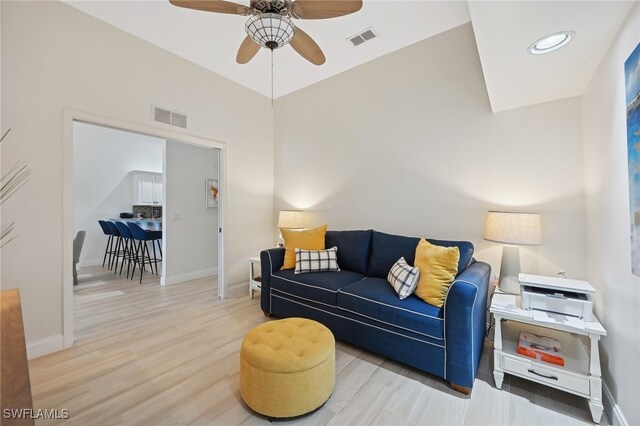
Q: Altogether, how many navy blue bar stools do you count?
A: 4